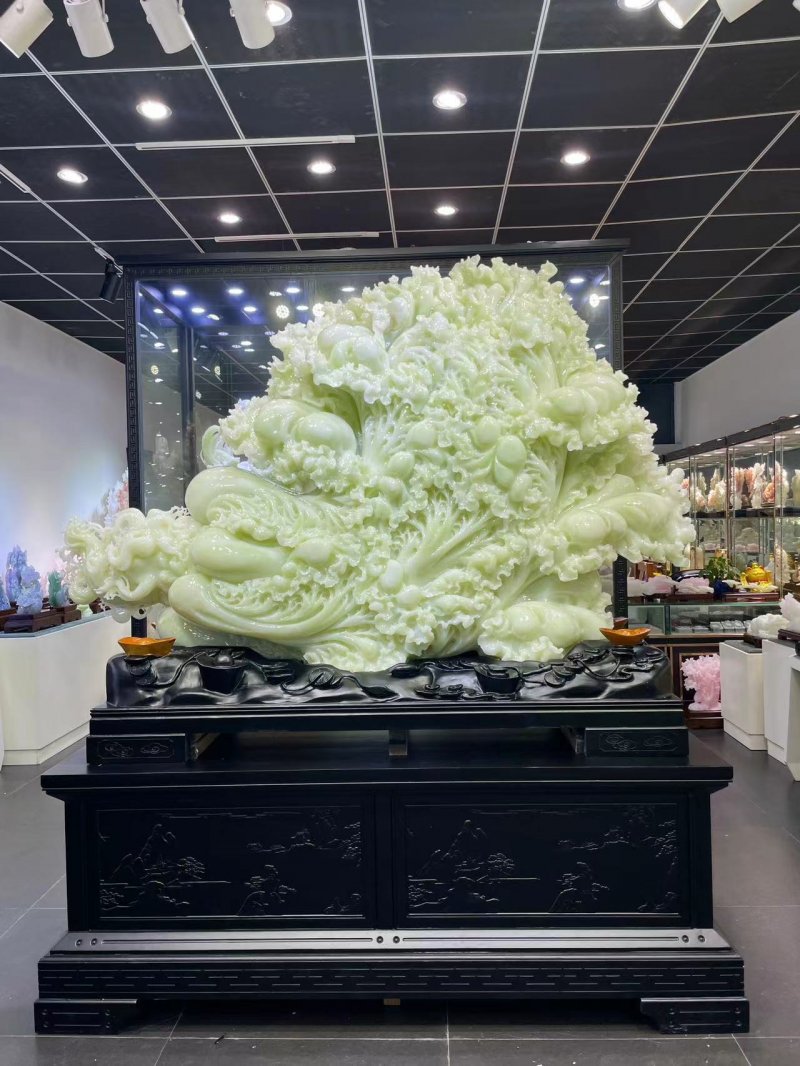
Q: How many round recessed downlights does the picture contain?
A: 9